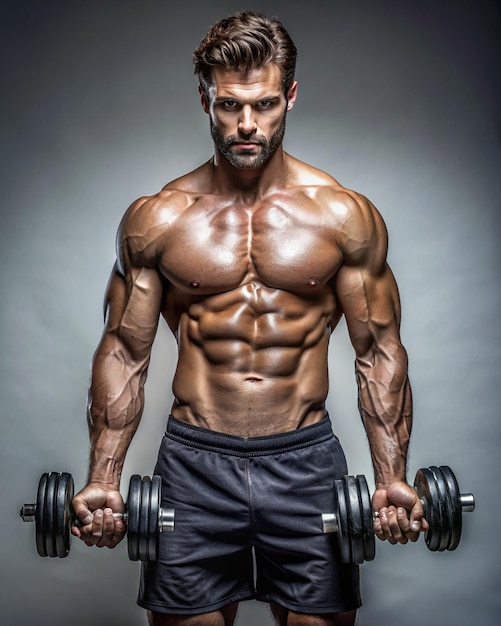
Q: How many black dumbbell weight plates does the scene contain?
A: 12